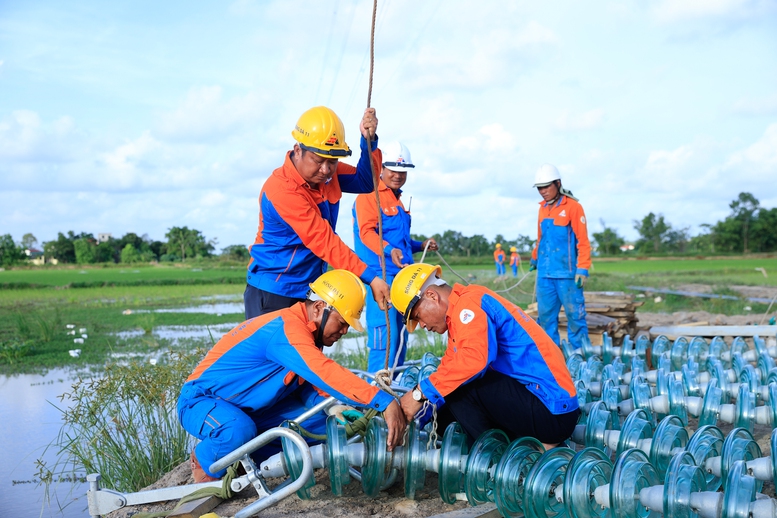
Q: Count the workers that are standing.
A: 5